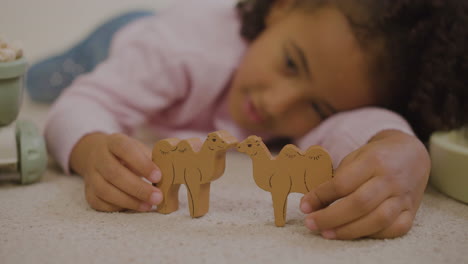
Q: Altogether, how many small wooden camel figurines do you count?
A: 2